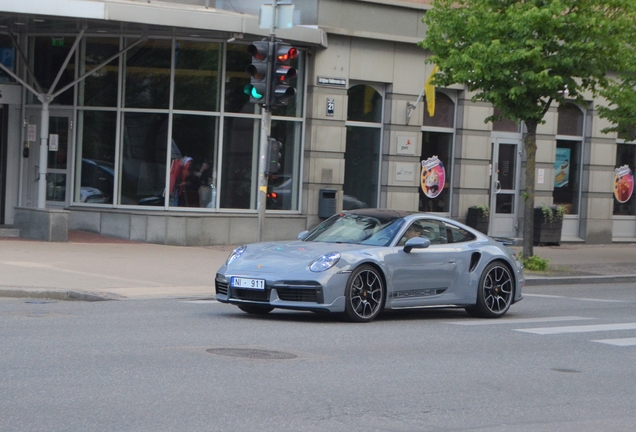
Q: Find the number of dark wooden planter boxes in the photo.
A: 2